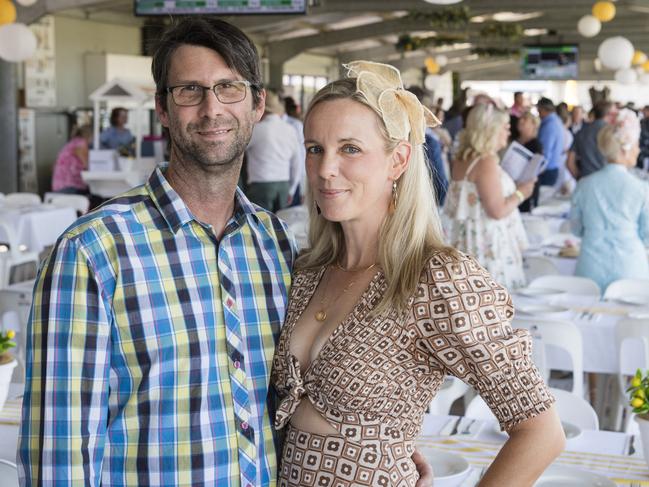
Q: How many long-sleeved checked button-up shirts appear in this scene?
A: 1